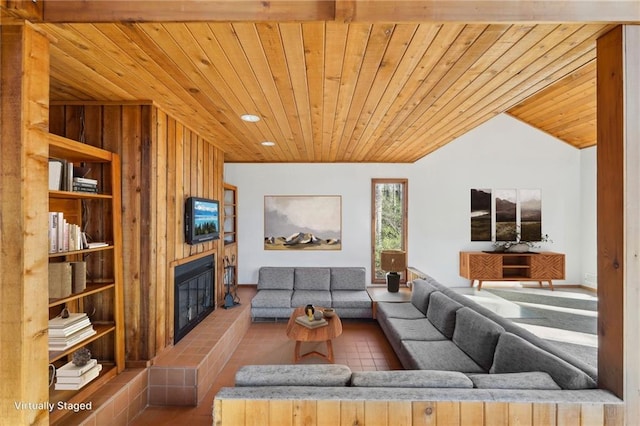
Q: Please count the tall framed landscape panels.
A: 3